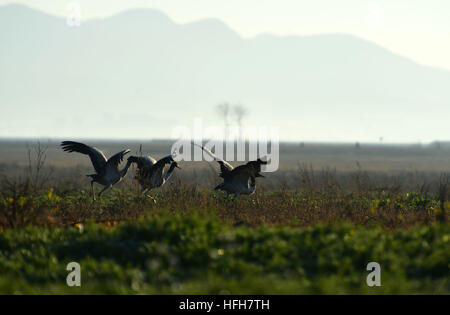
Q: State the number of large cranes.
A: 3